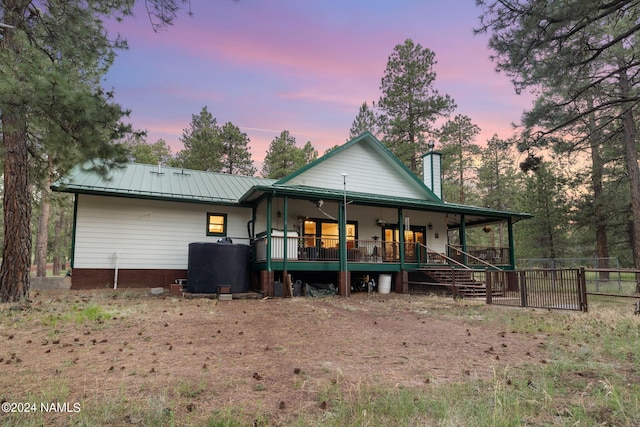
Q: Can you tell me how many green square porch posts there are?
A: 6